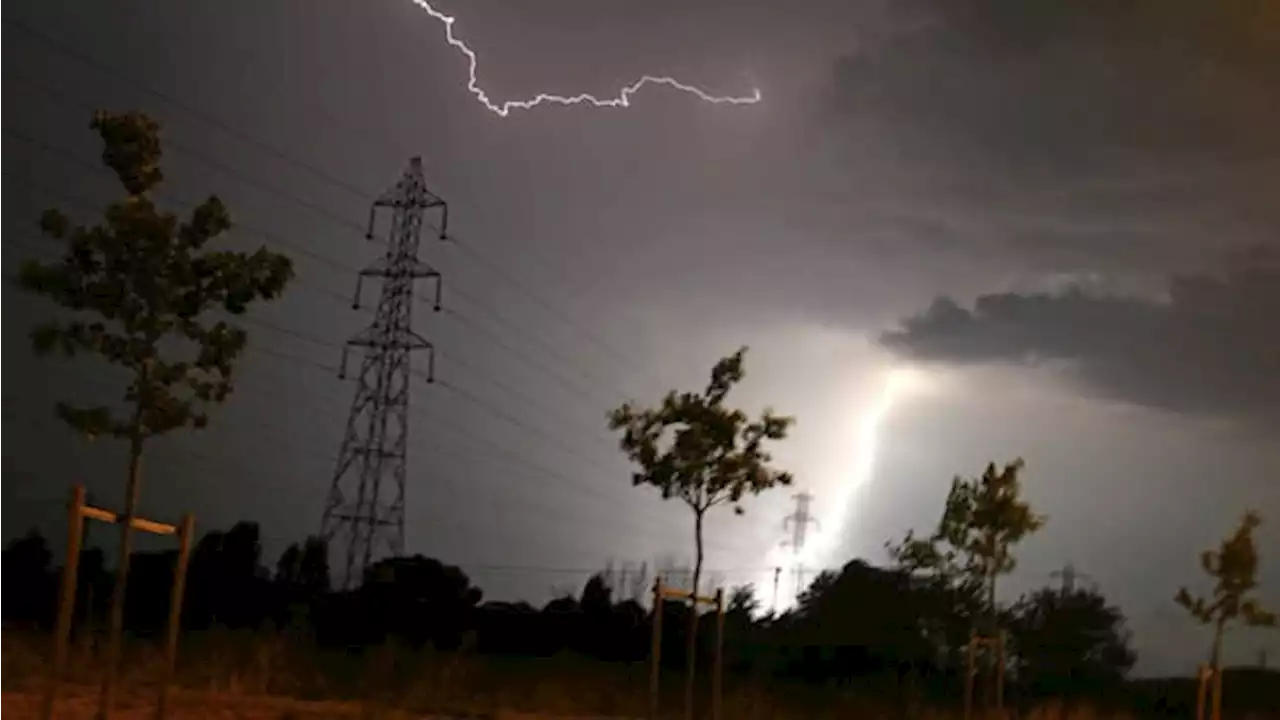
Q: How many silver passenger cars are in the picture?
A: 0